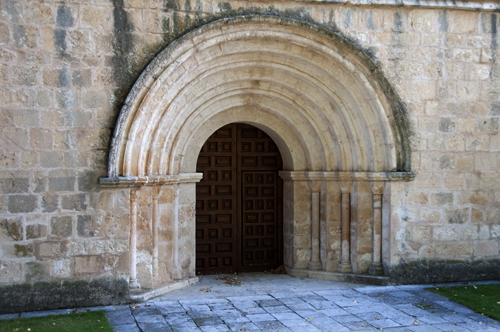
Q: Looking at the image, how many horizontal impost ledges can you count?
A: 2